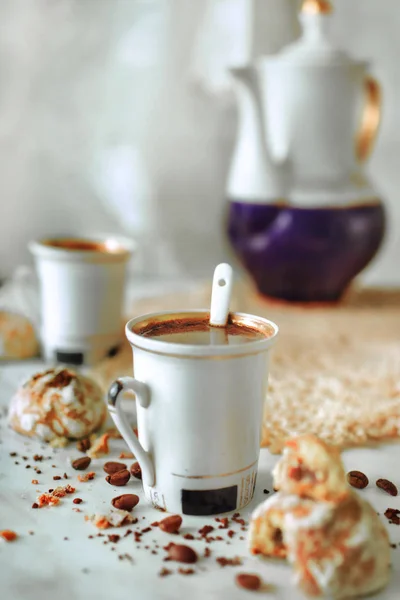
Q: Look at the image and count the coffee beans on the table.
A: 11